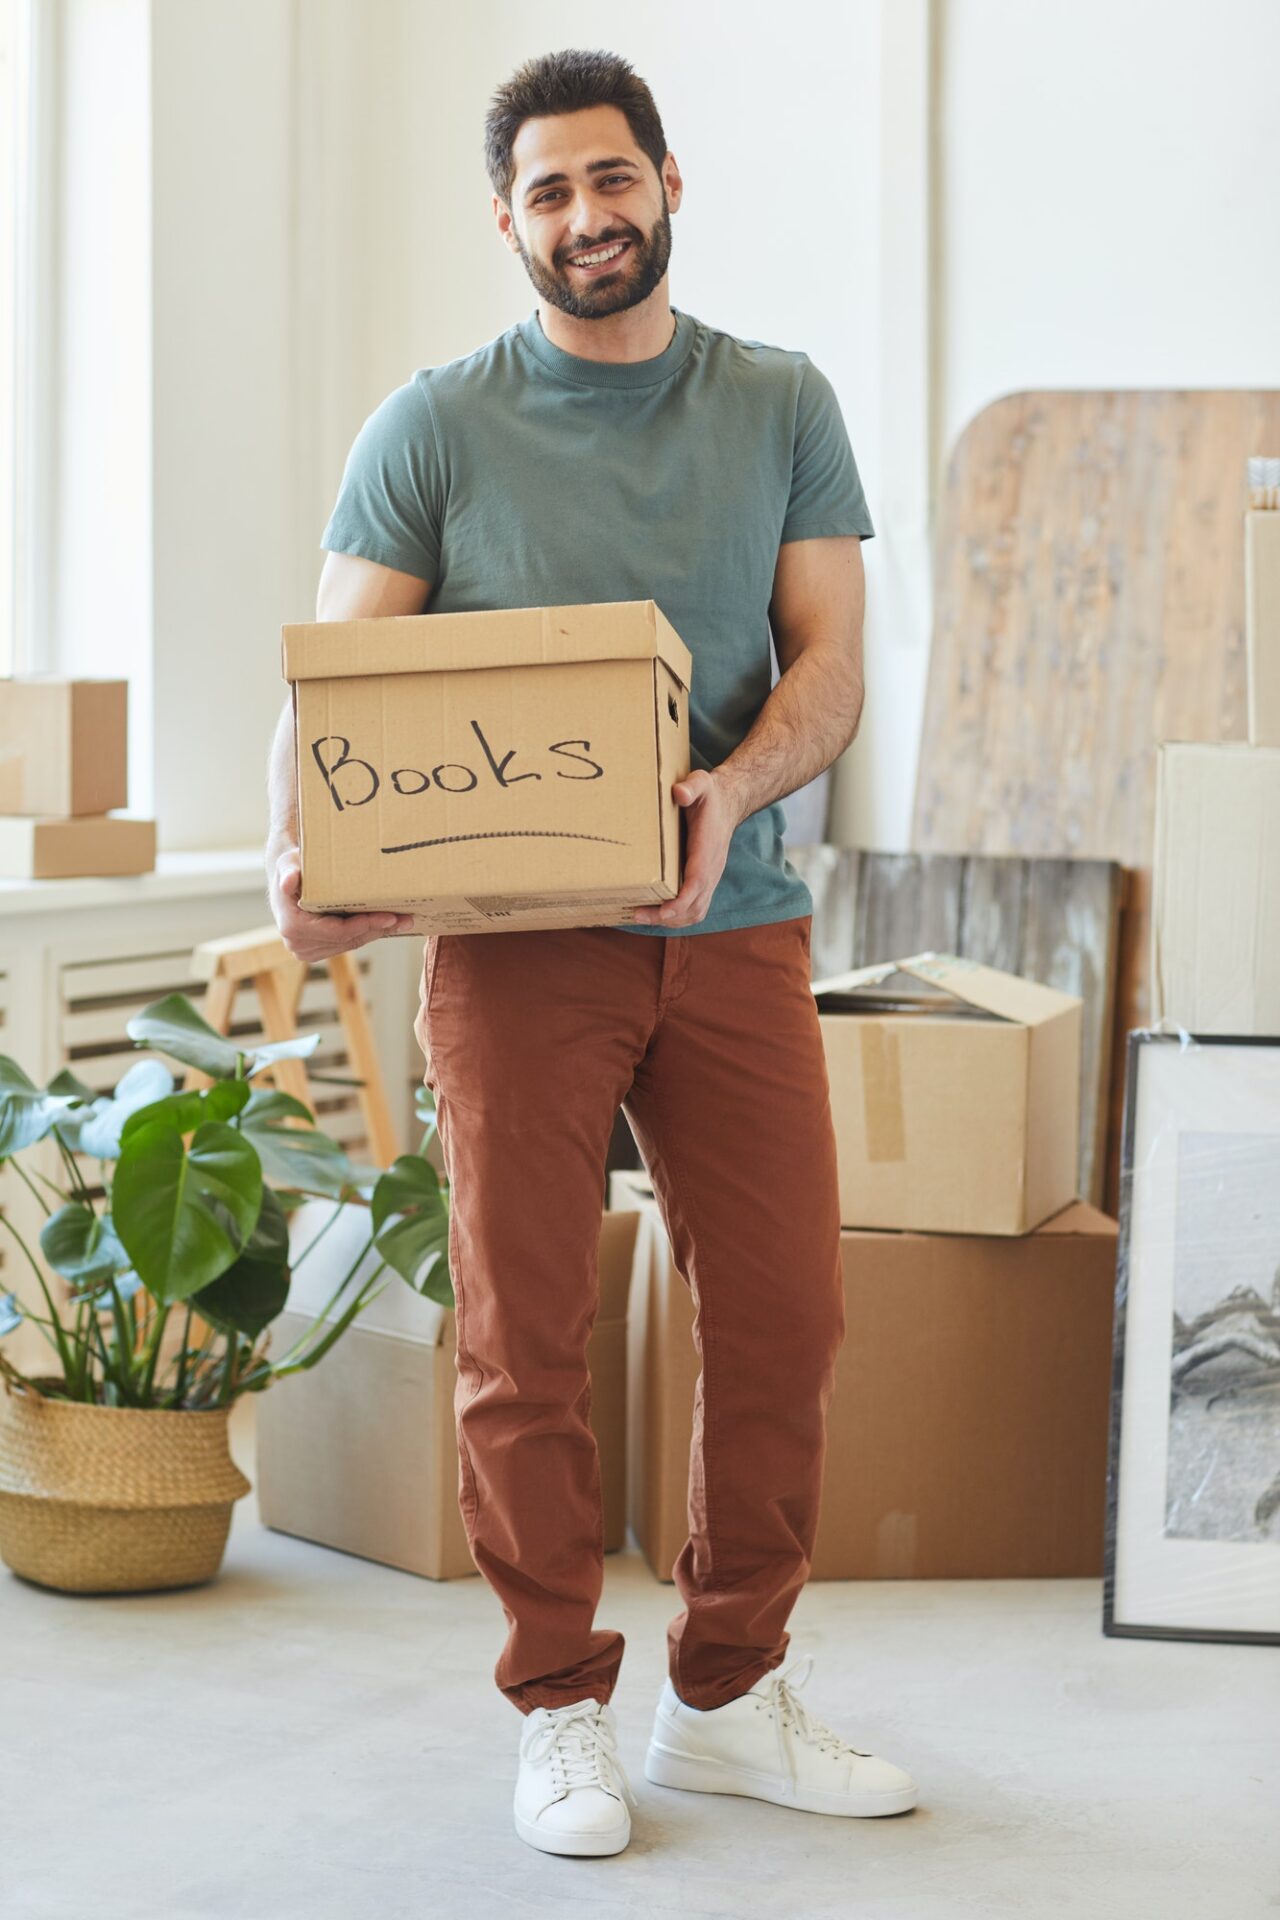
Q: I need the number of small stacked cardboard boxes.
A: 2